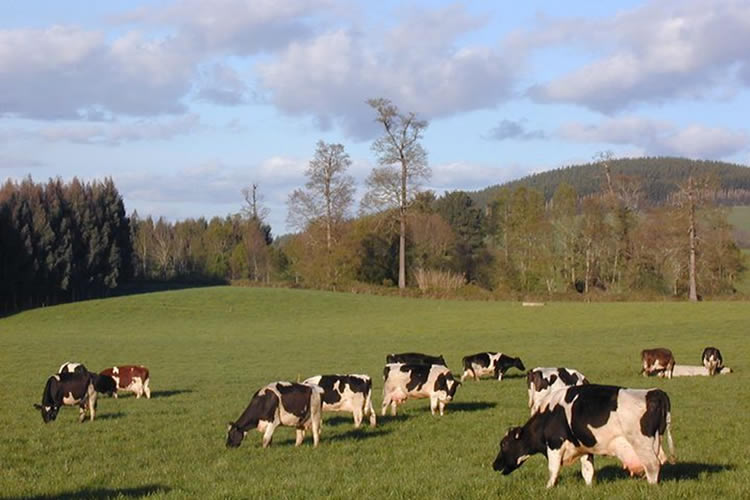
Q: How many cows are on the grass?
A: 12